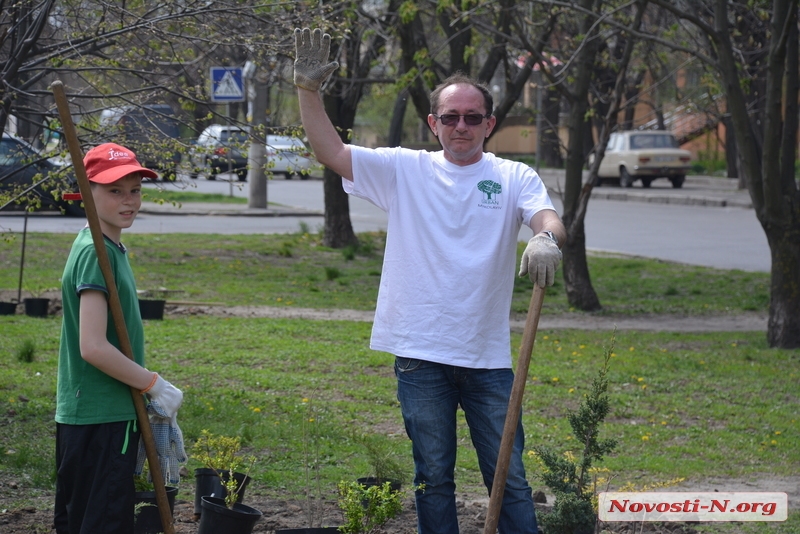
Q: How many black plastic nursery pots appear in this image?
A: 8